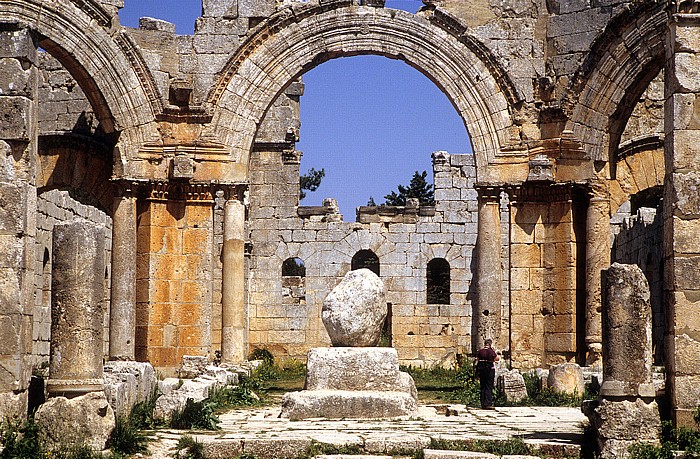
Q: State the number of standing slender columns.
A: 4